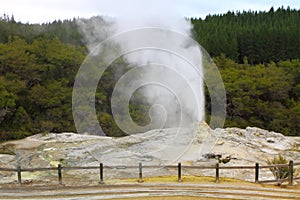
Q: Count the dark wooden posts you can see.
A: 8